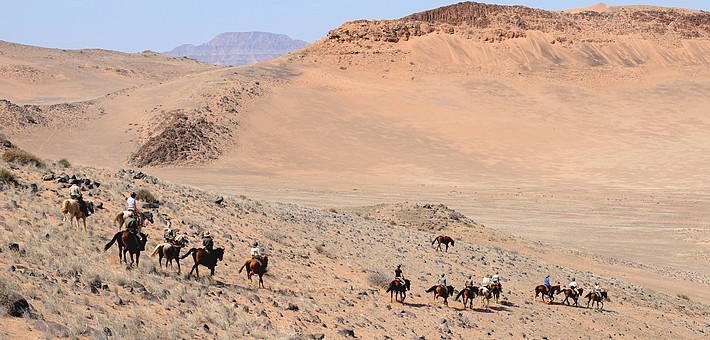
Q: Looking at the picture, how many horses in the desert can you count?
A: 15